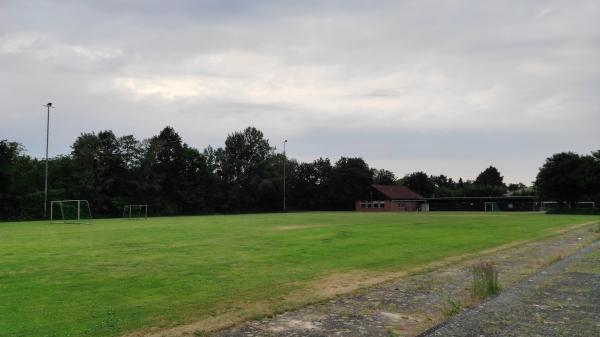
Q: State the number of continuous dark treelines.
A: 1